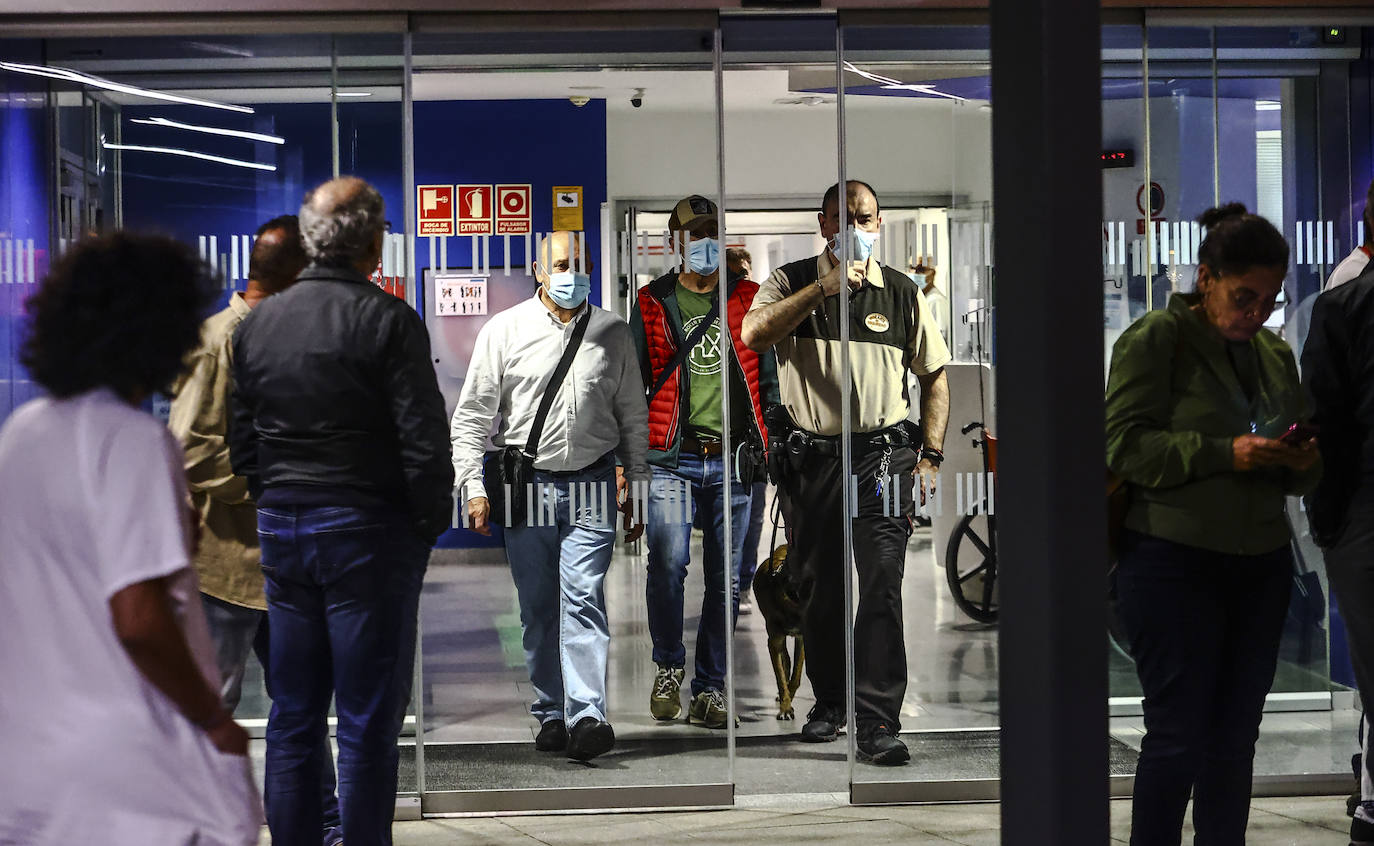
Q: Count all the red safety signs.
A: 3